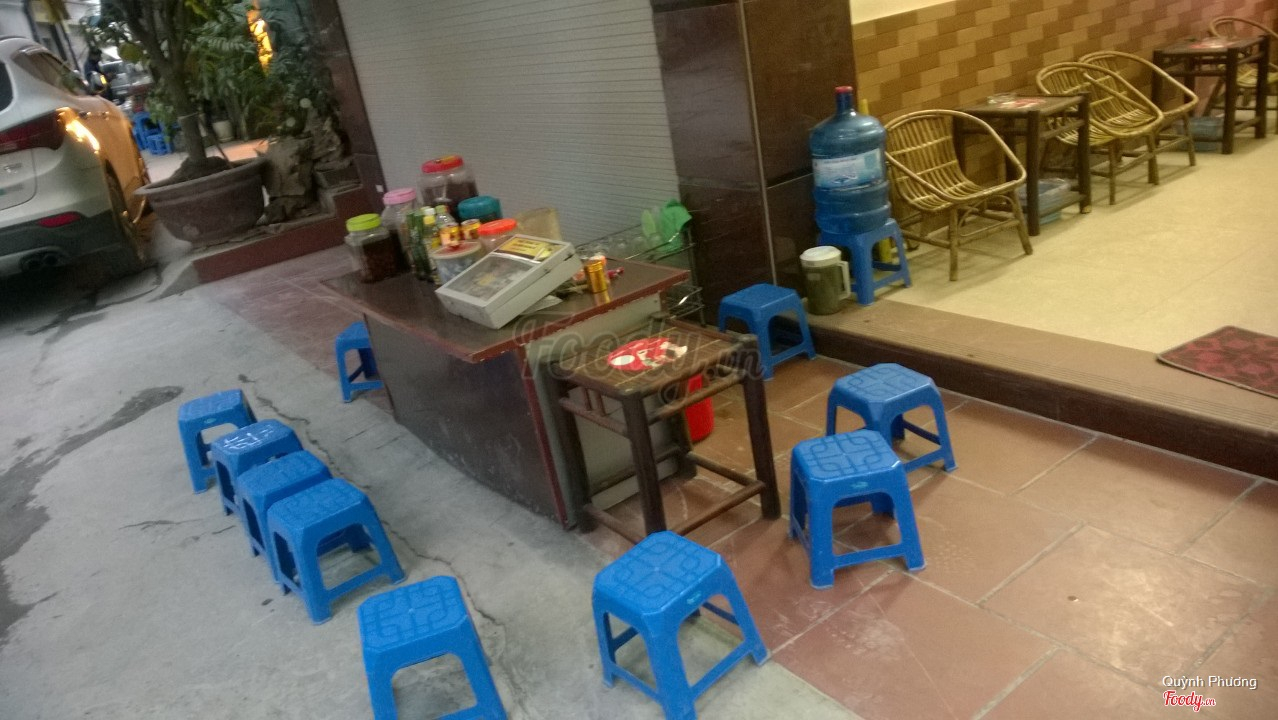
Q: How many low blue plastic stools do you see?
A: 11